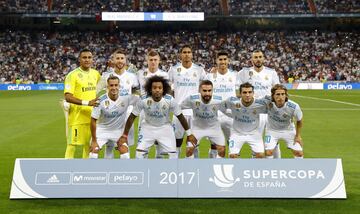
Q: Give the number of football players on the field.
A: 11